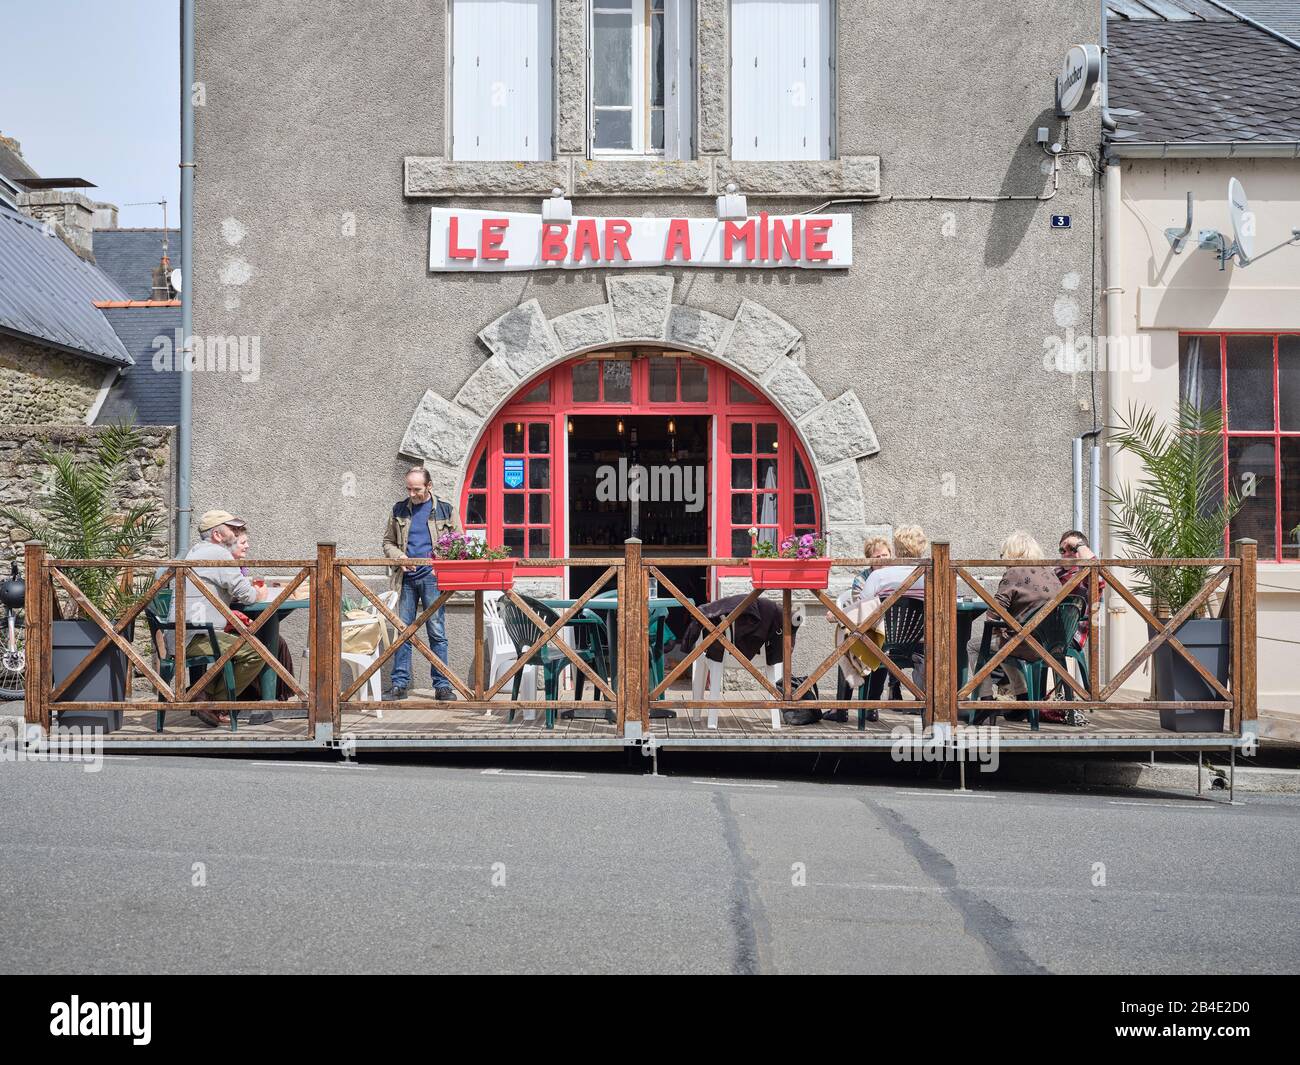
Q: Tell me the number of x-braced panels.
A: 8